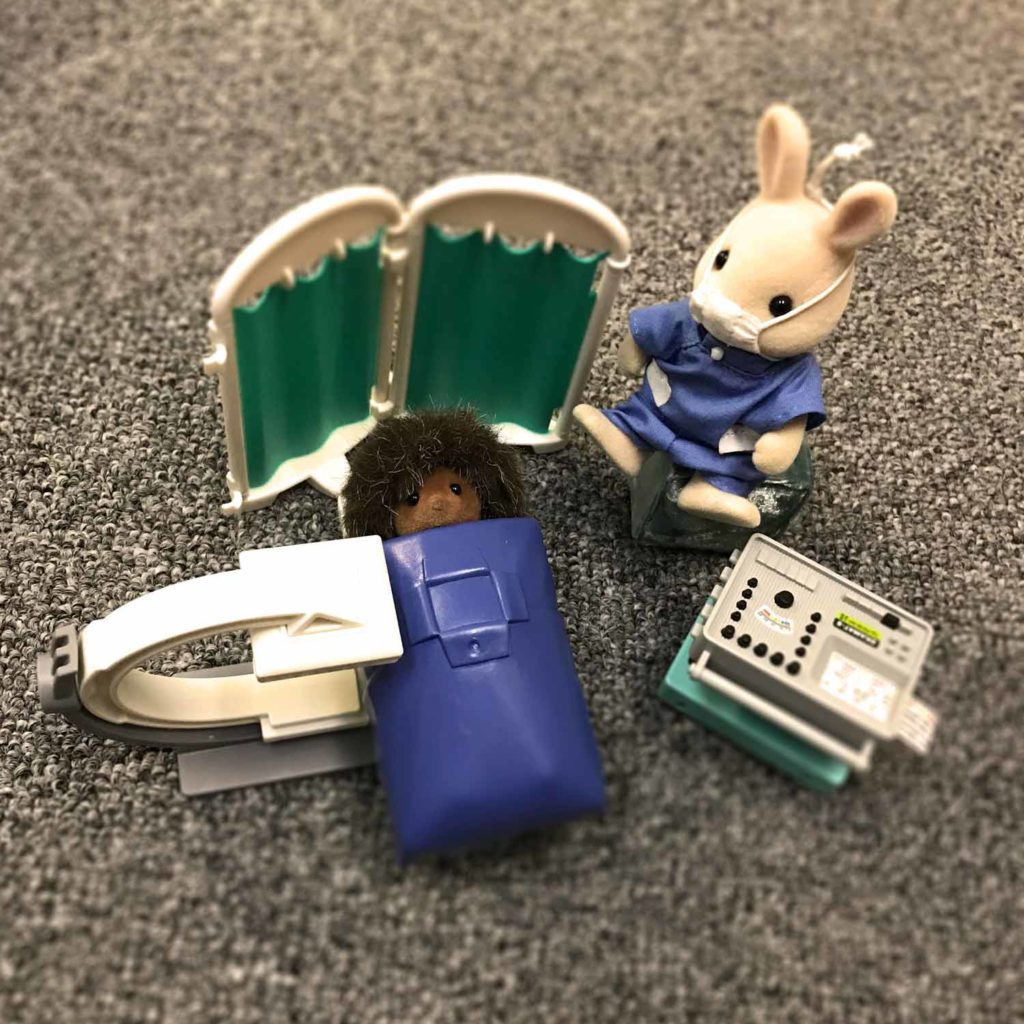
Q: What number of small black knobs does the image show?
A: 13